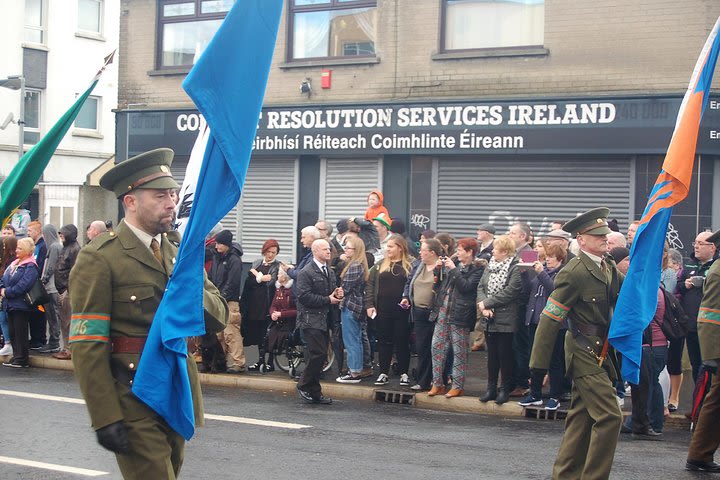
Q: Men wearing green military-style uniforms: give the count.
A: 3